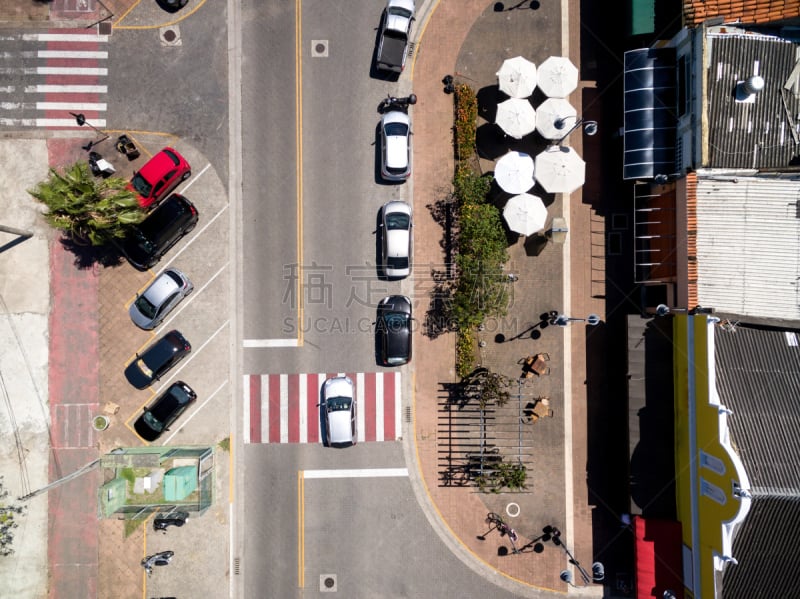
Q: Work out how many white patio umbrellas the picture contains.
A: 7